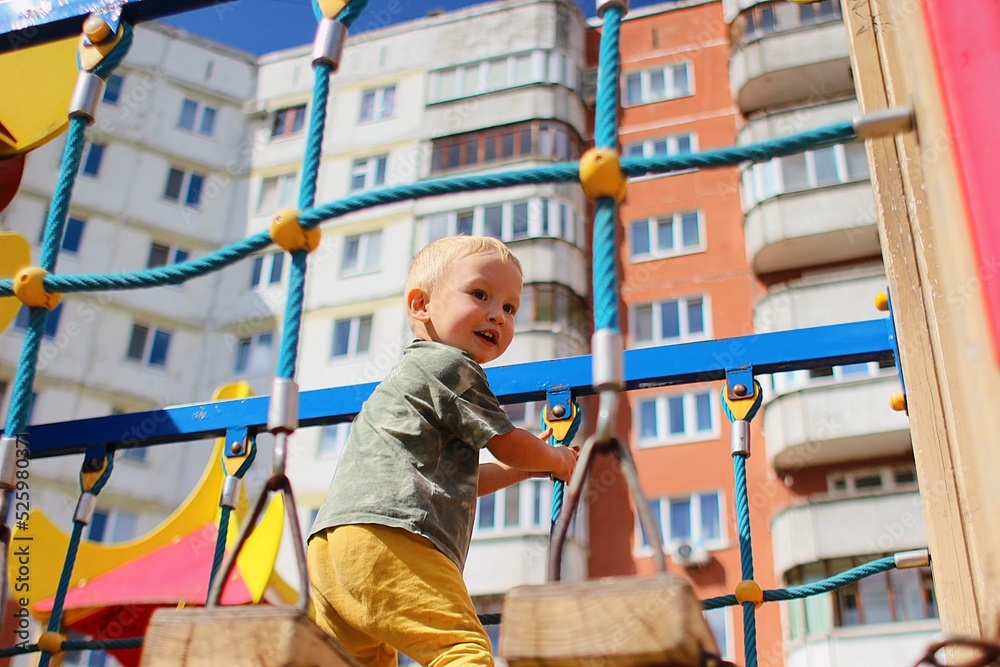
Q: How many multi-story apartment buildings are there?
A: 2